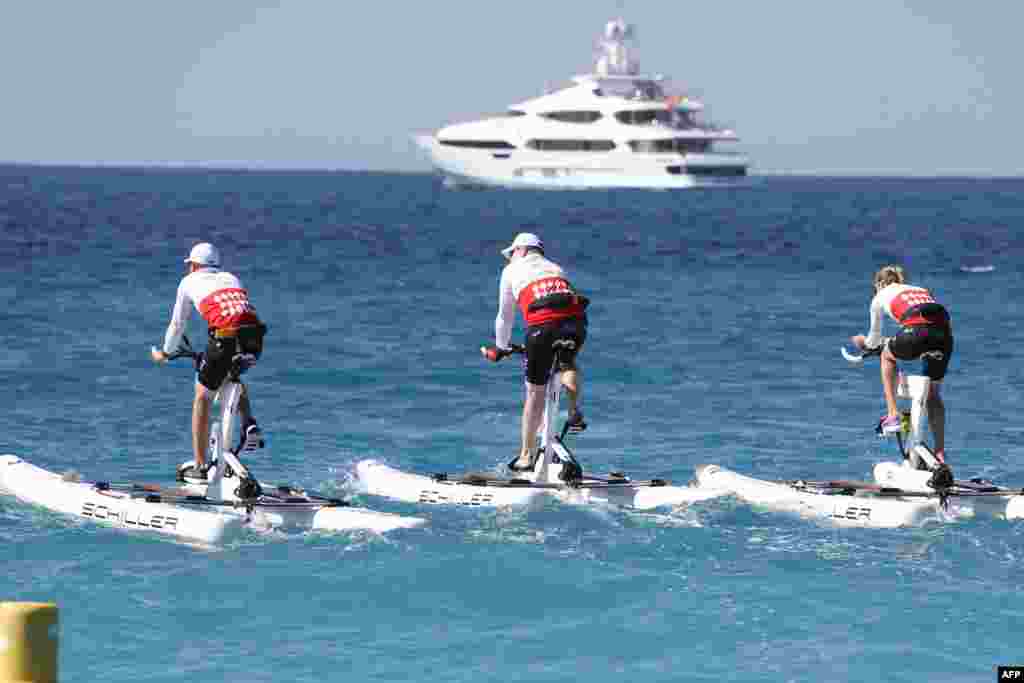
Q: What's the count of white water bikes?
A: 3